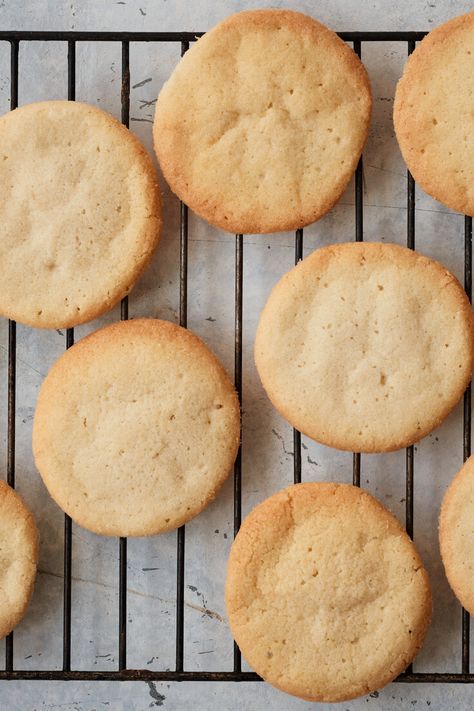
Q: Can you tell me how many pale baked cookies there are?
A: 8